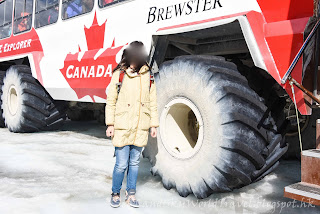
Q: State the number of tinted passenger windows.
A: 5